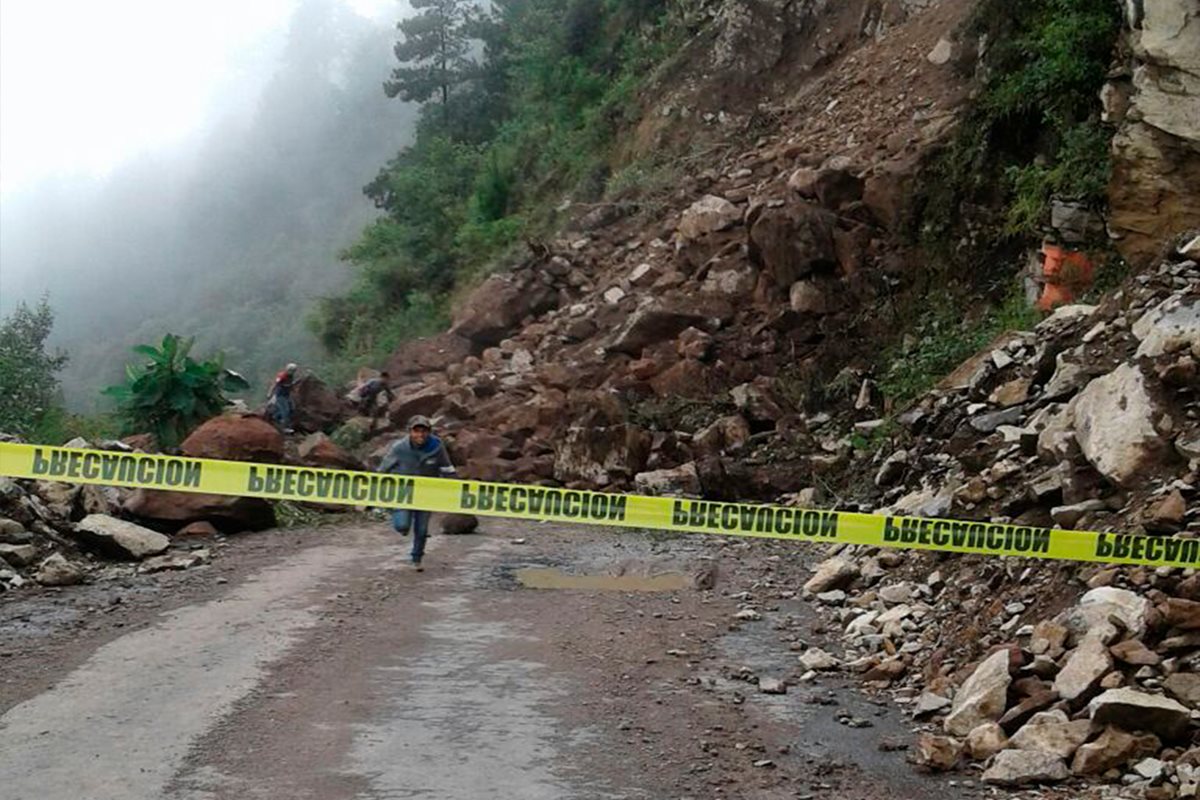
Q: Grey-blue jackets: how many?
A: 1